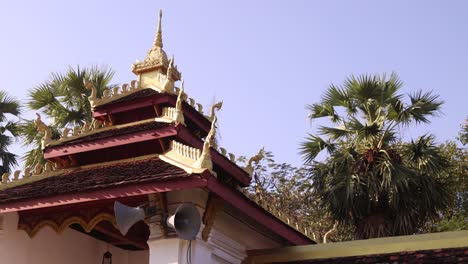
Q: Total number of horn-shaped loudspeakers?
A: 2